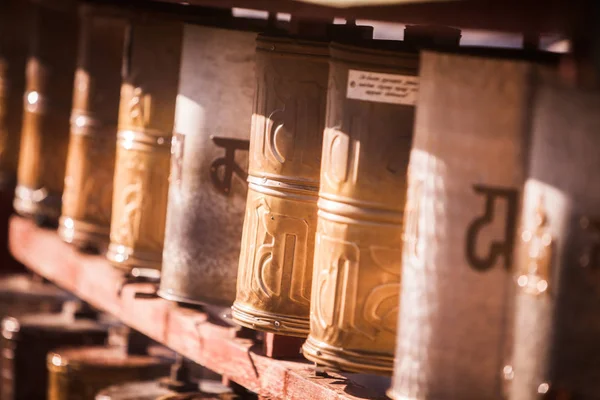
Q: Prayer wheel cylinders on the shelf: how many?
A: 9